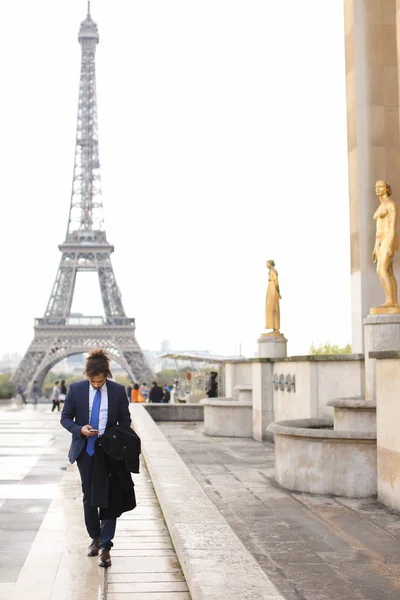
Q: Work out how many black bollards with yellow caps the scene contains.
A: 0